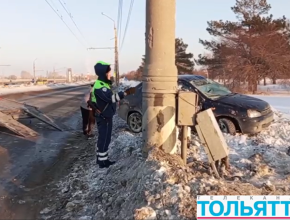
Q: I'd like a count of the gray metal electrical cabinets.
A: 2